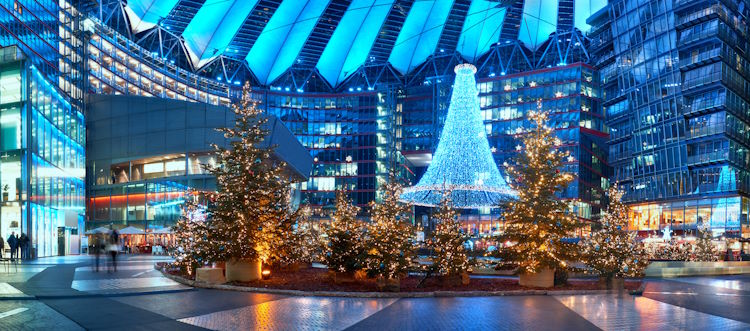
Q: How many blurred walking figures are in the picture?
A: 2